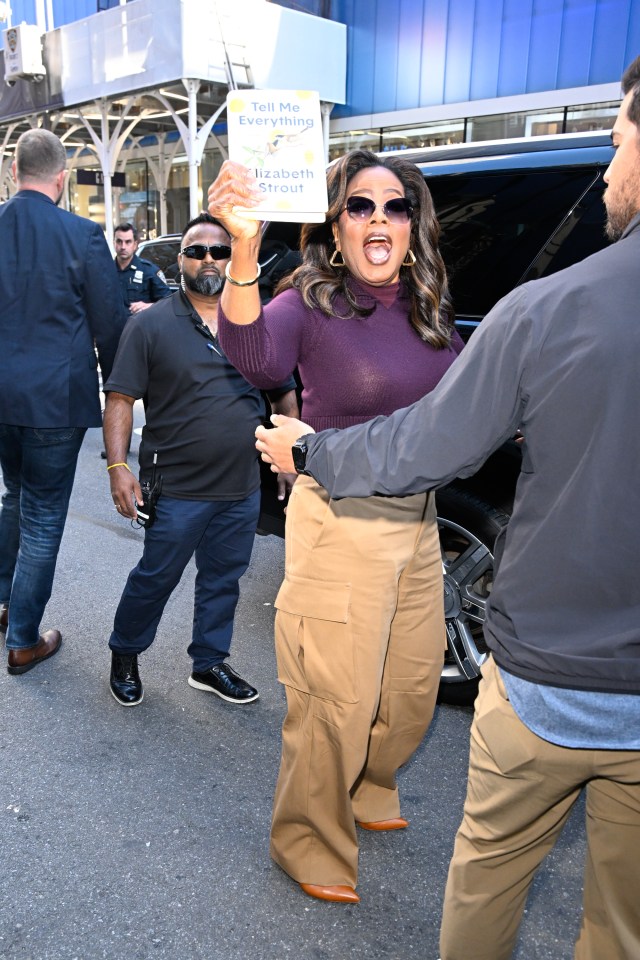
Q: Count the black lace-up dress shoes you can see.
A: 2